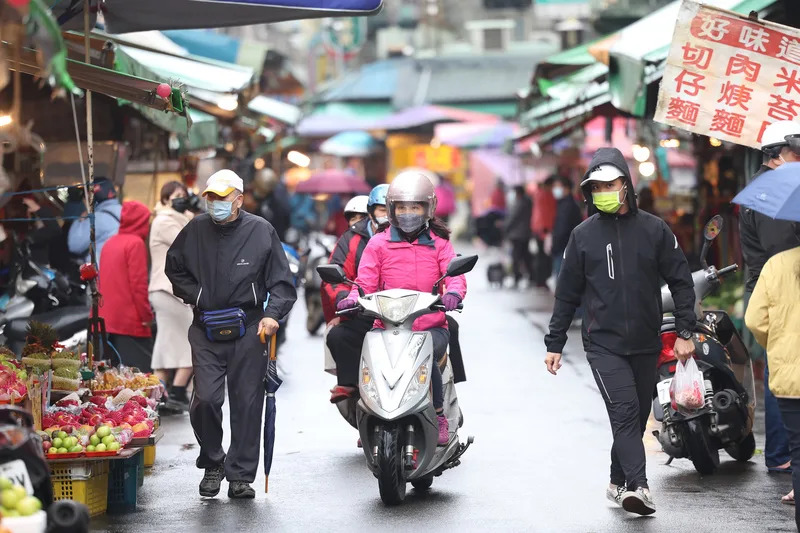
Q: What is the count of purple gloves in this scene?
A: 2